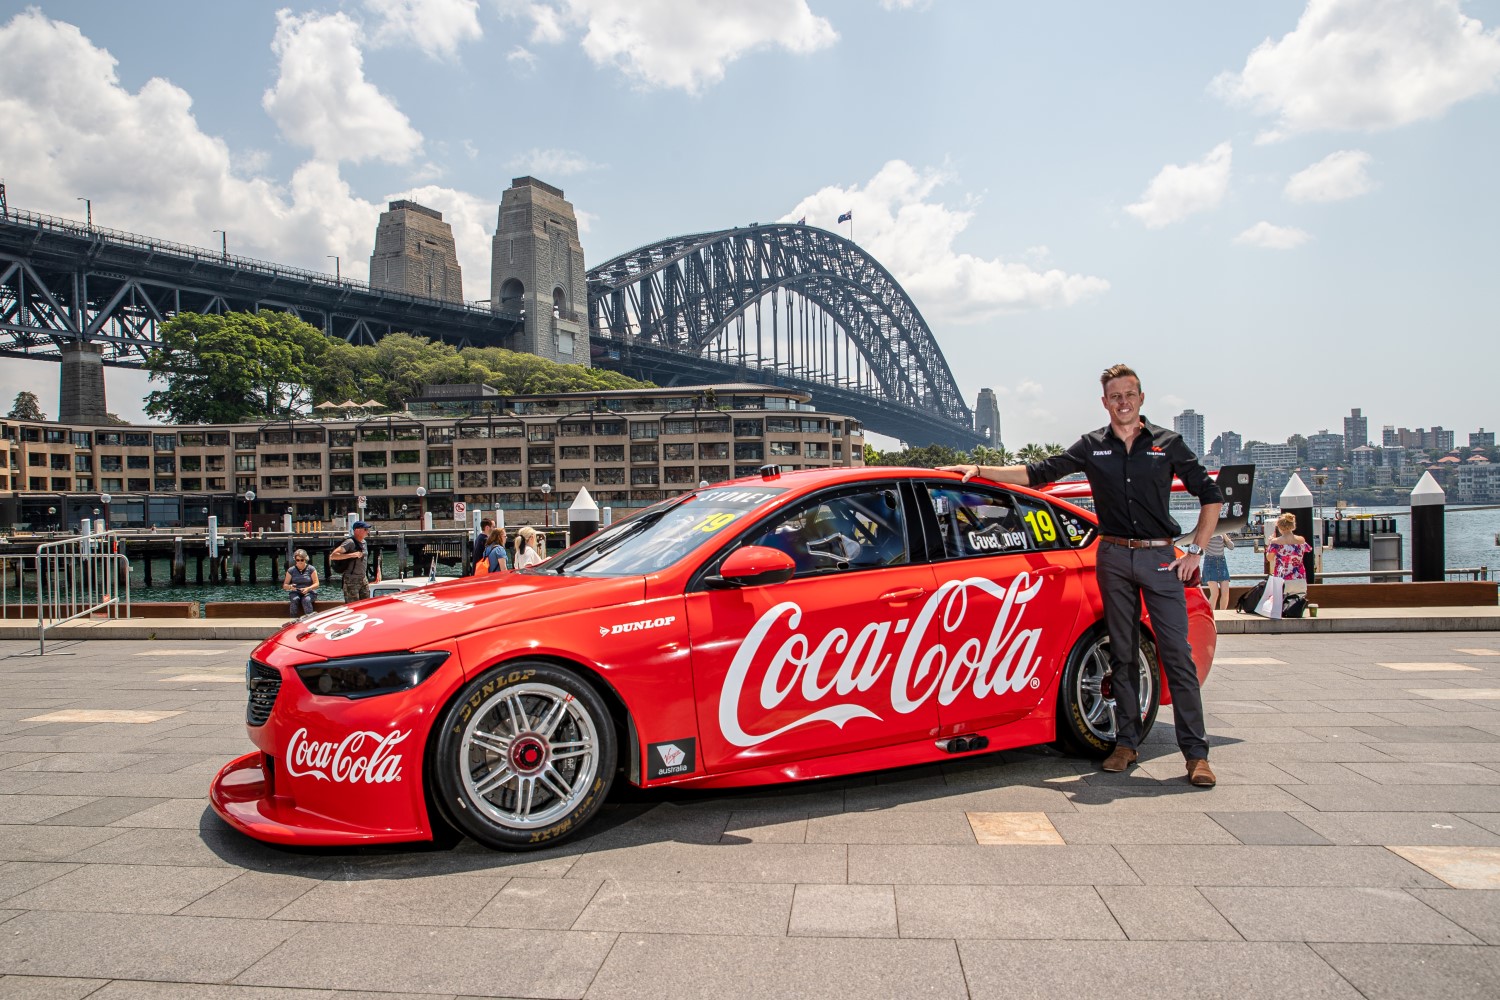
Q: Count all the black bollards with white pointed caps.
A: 3